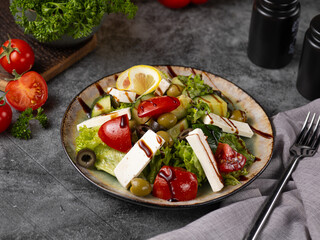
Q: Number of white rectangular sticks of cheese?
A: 6